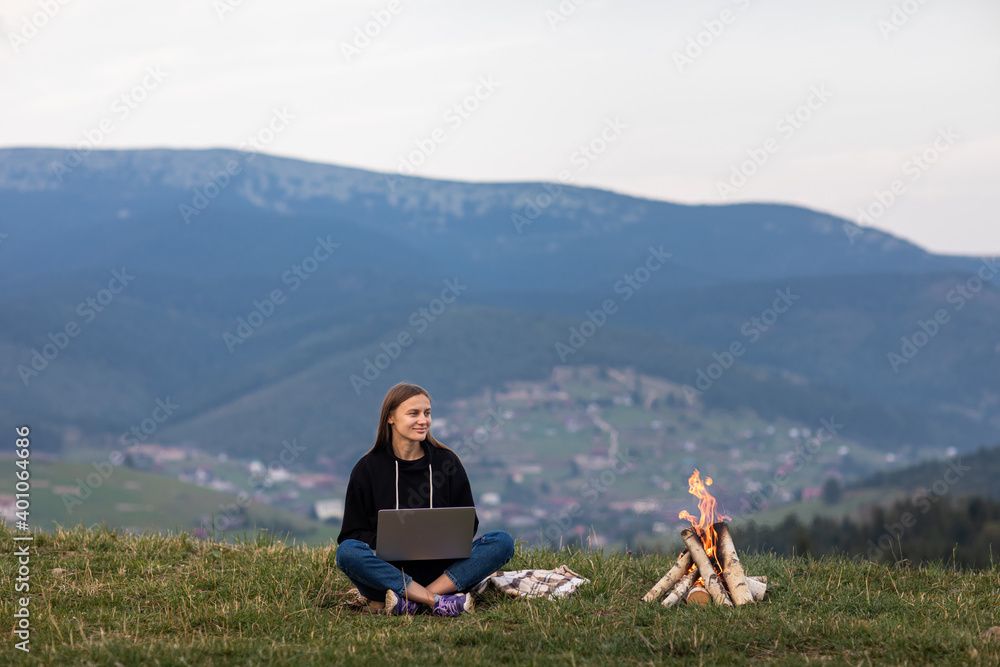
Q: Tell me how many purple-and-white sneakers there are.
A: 2